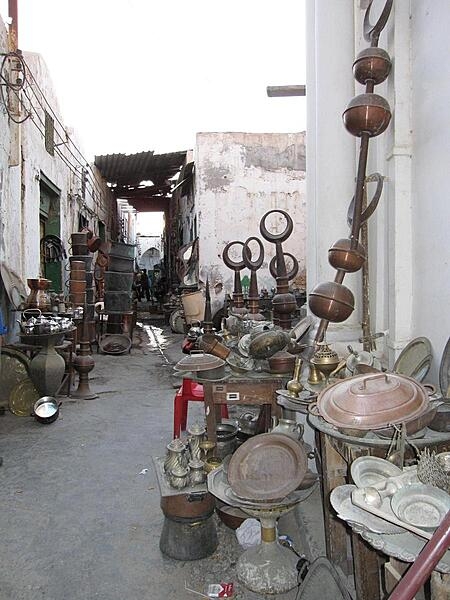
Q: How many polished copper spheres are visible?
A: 4